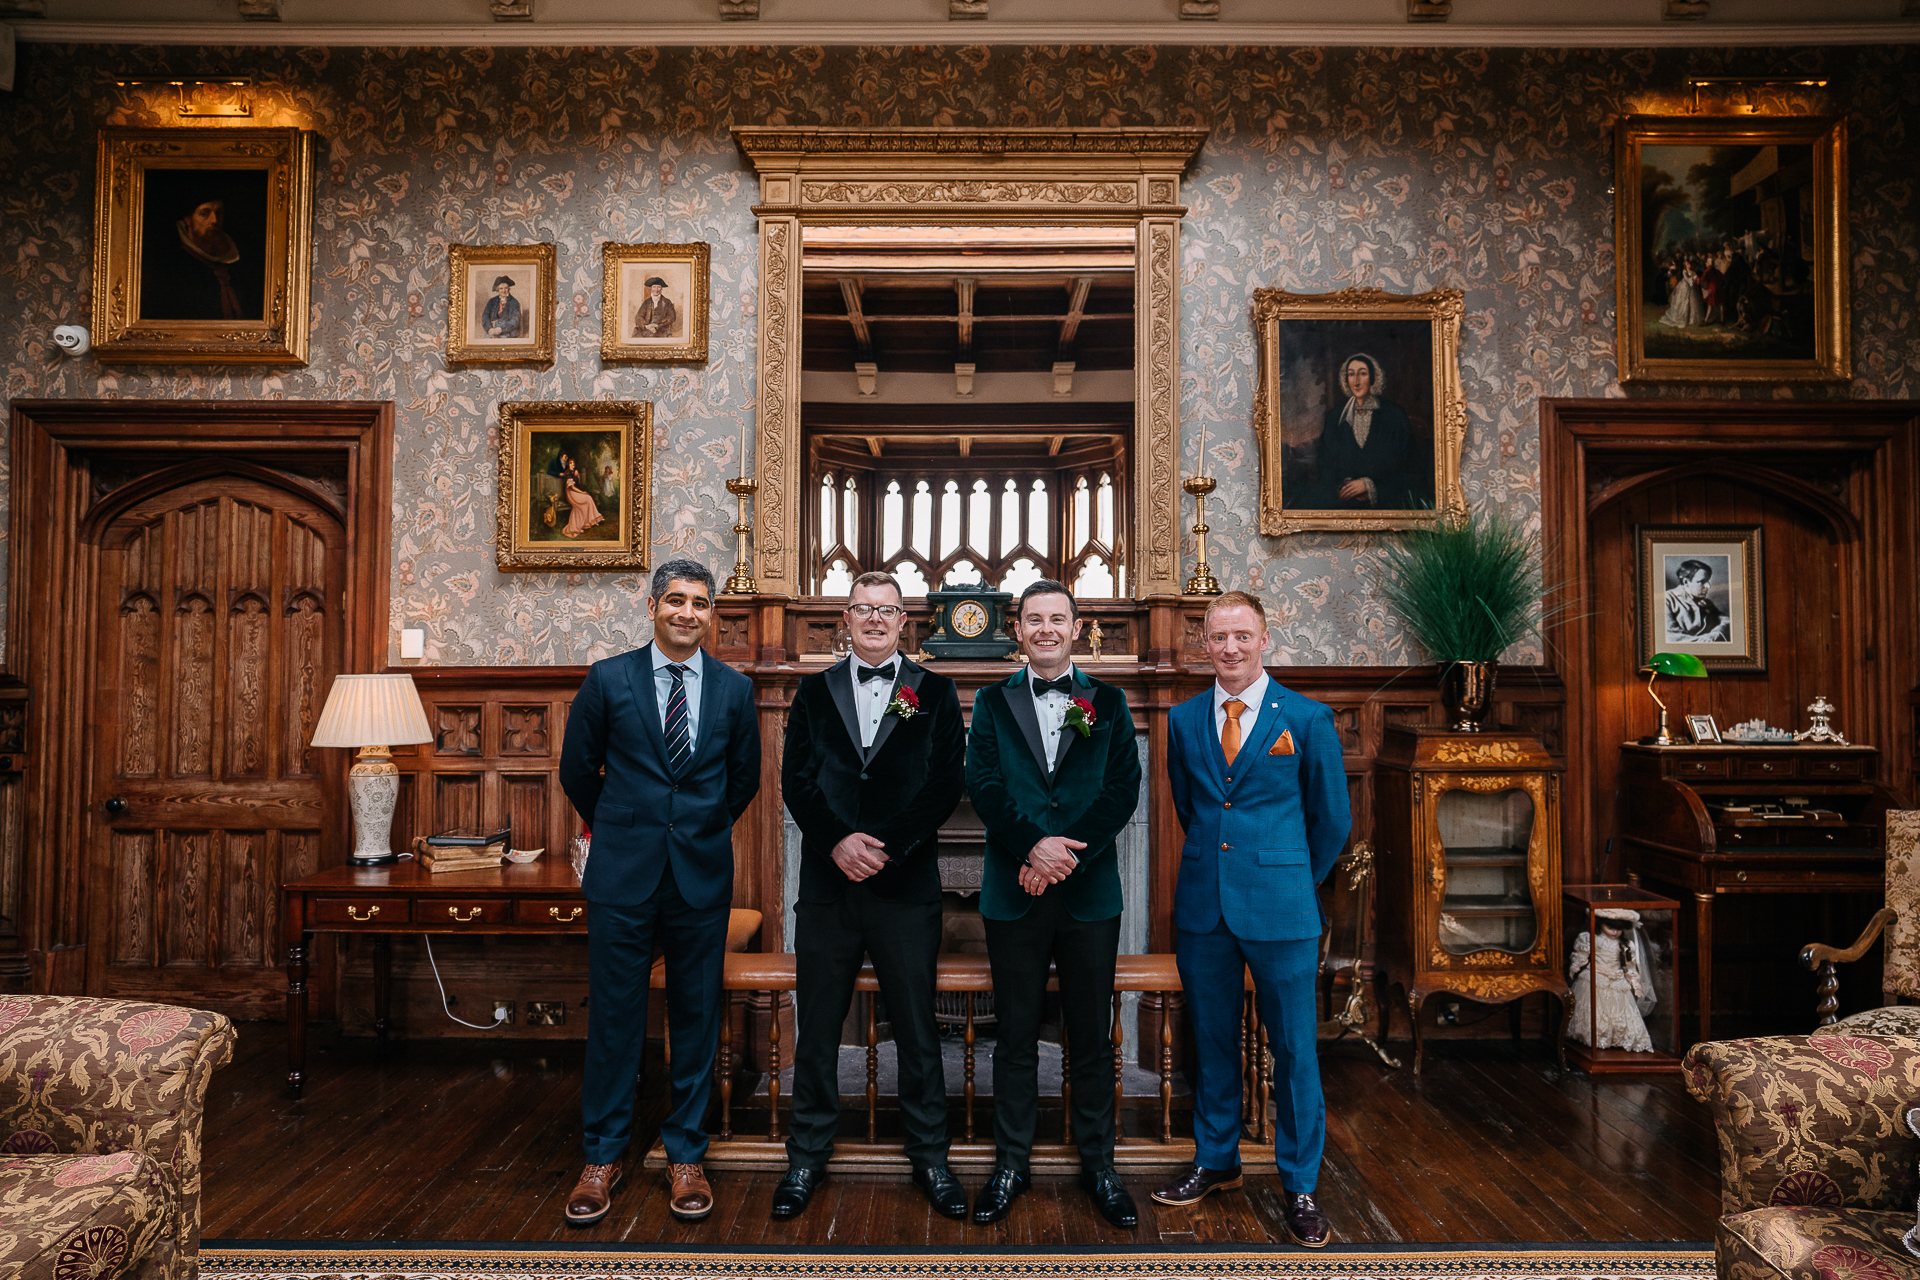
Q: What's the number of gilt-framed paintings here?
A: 6